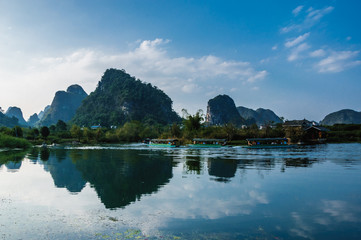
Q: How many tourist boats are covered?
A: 3